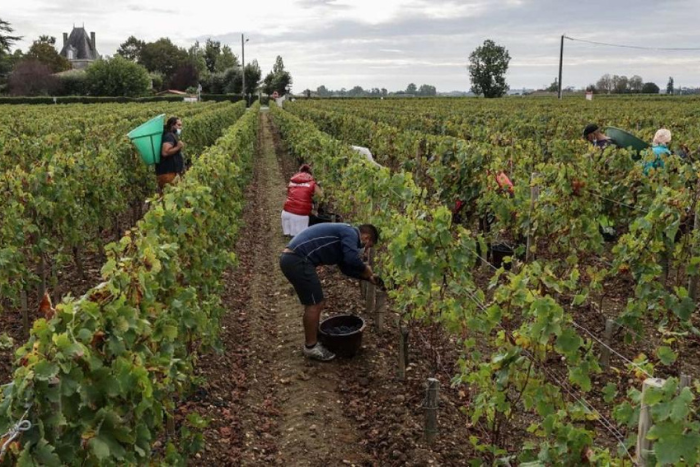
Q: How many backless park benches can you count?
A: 0